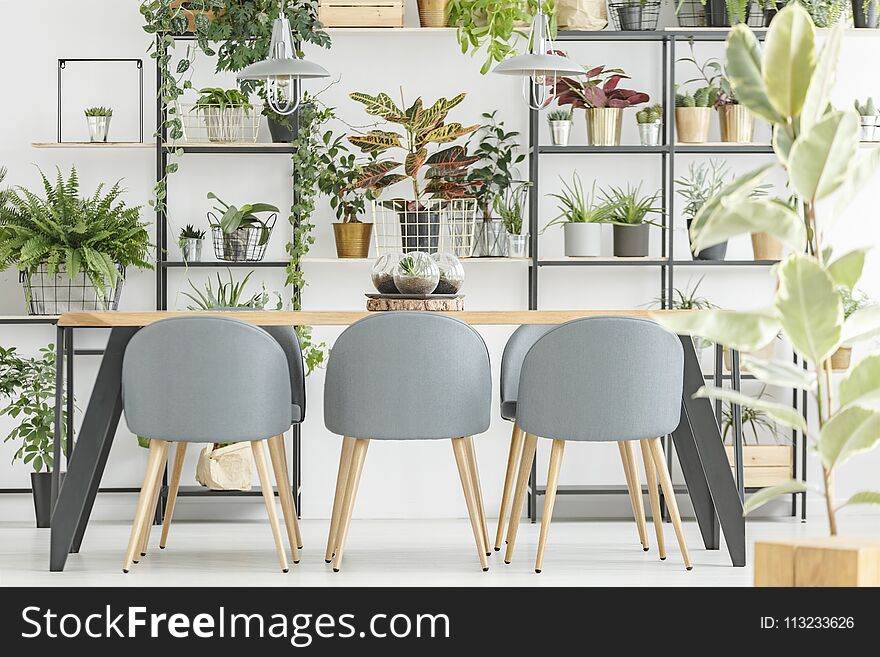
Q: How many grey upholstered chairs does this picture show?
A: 5